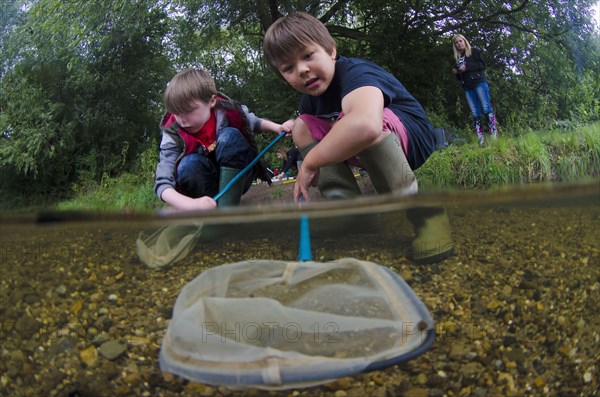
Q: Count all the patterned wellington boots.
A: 2